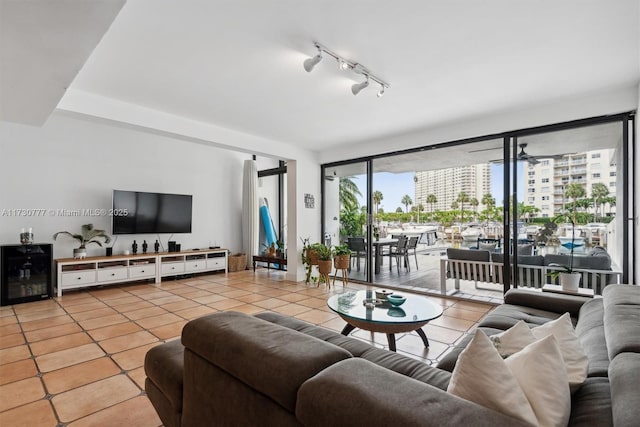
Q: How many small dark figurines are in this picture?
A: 3